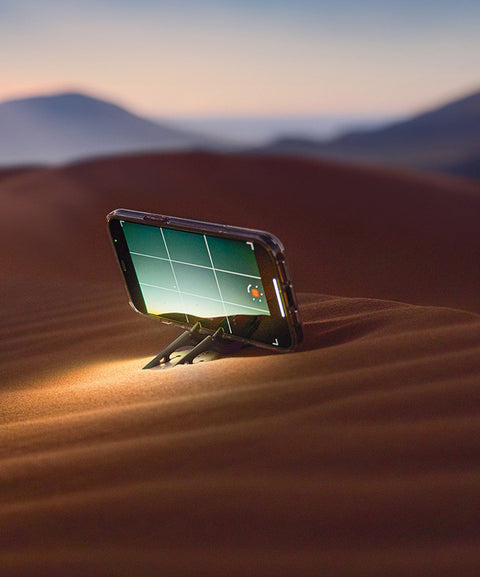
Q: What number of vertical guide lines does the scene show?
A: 2